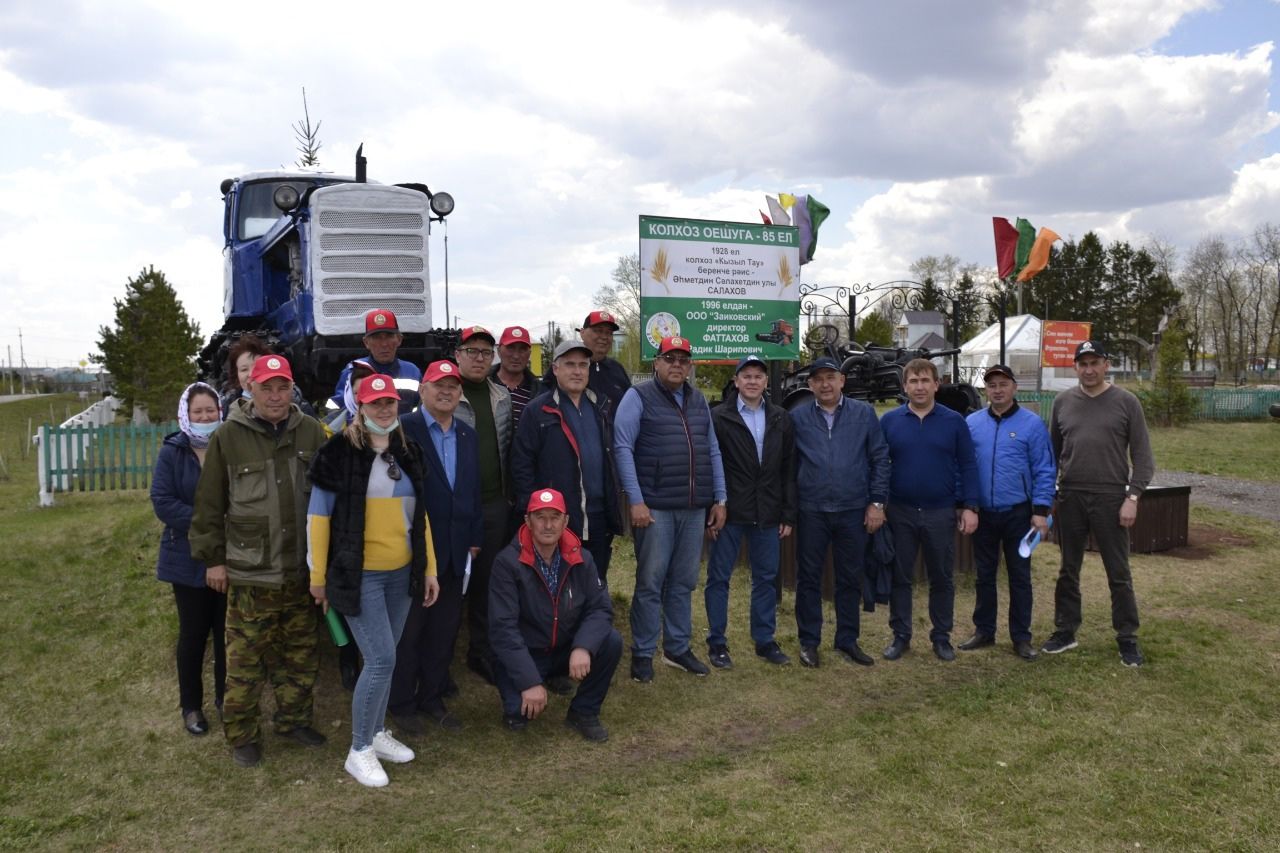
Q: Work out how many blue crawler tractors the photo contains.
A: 1